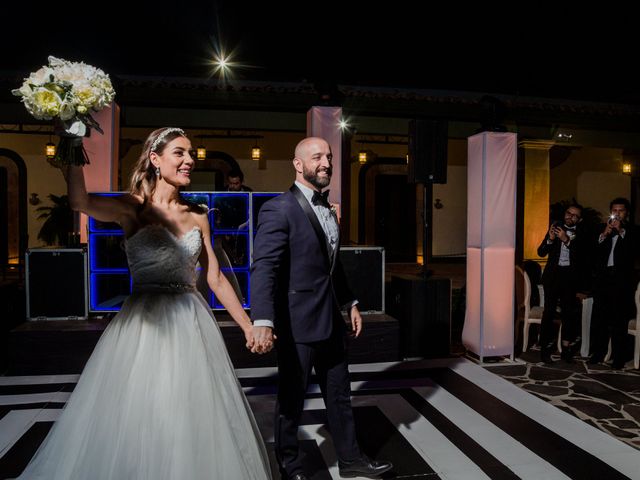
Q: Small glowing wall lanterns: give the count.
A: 5